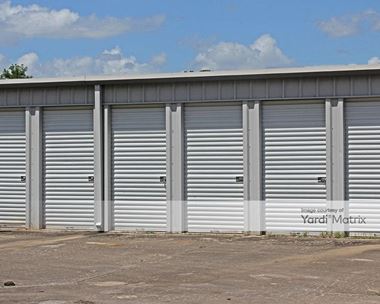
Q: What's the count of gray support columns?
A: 5